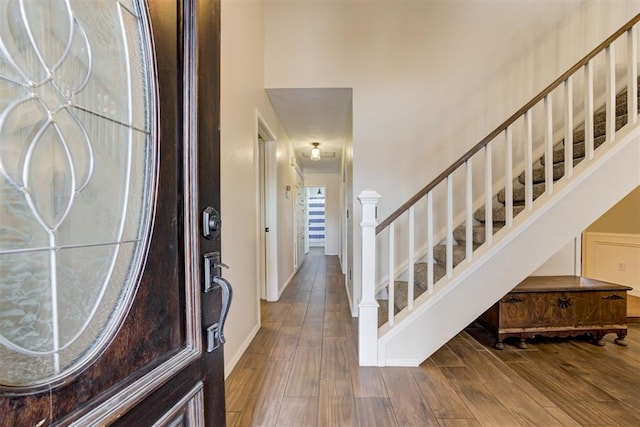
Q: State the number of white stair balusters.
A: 13